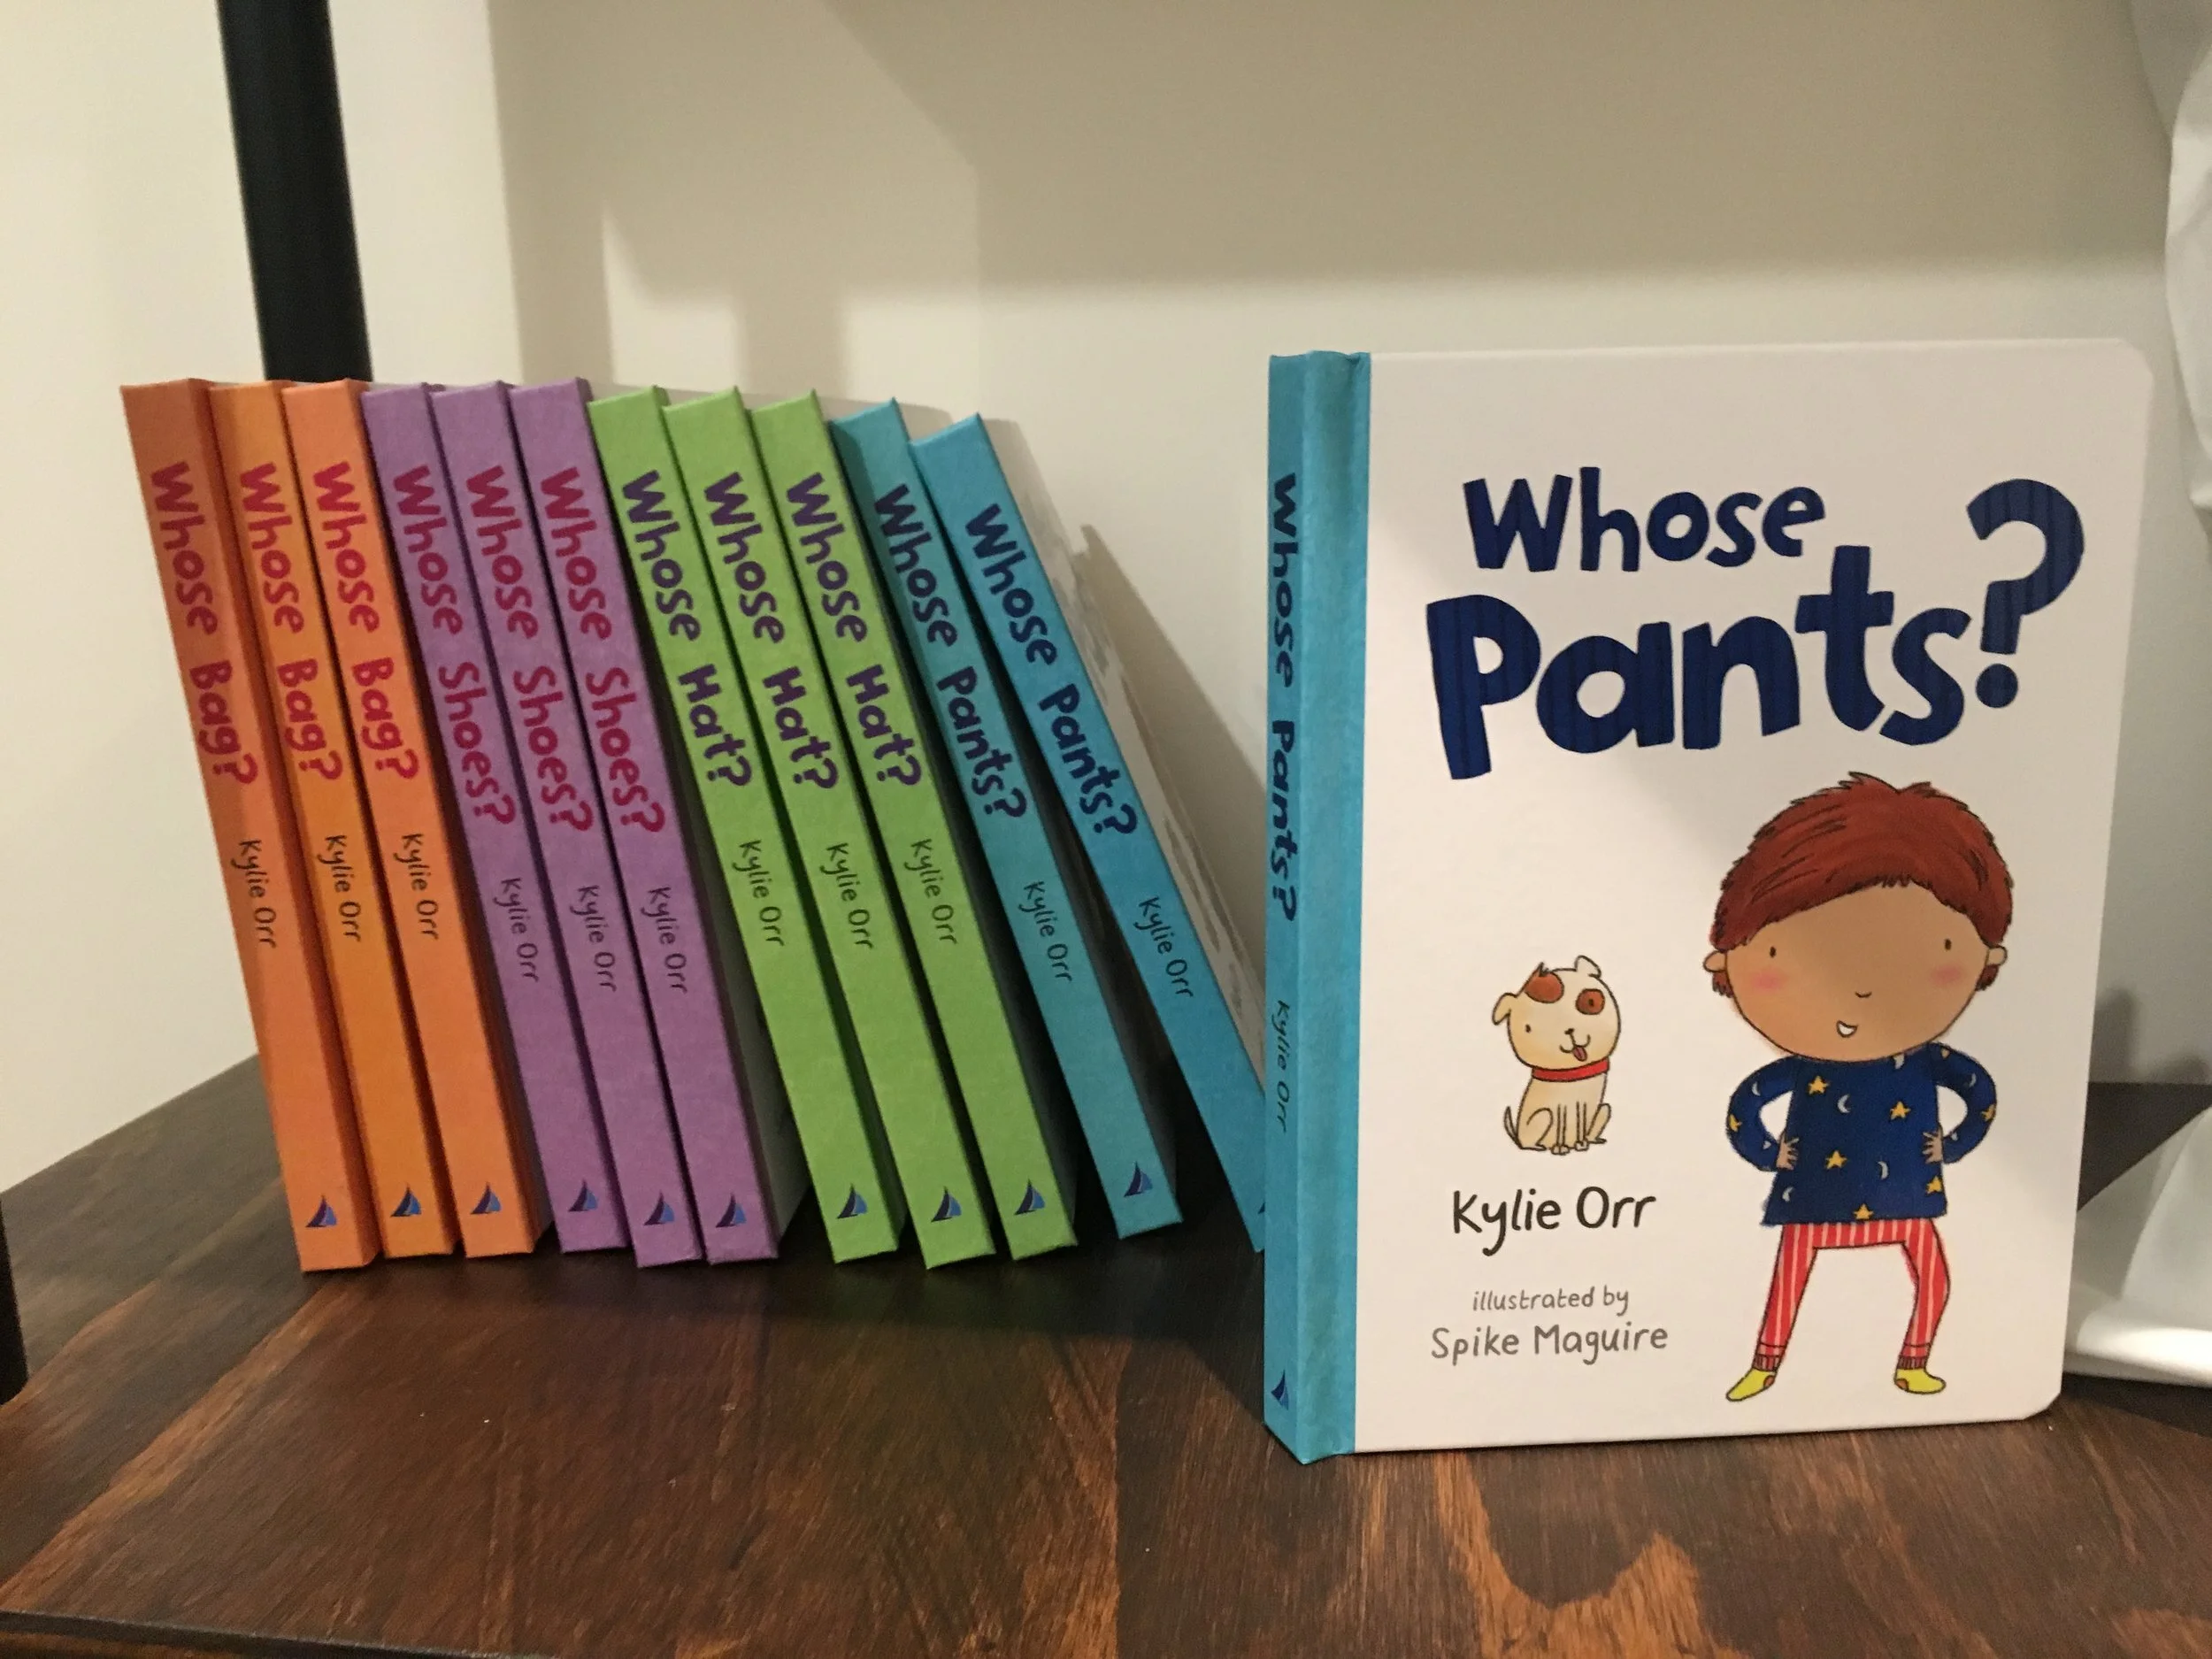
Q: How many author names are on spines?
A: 12